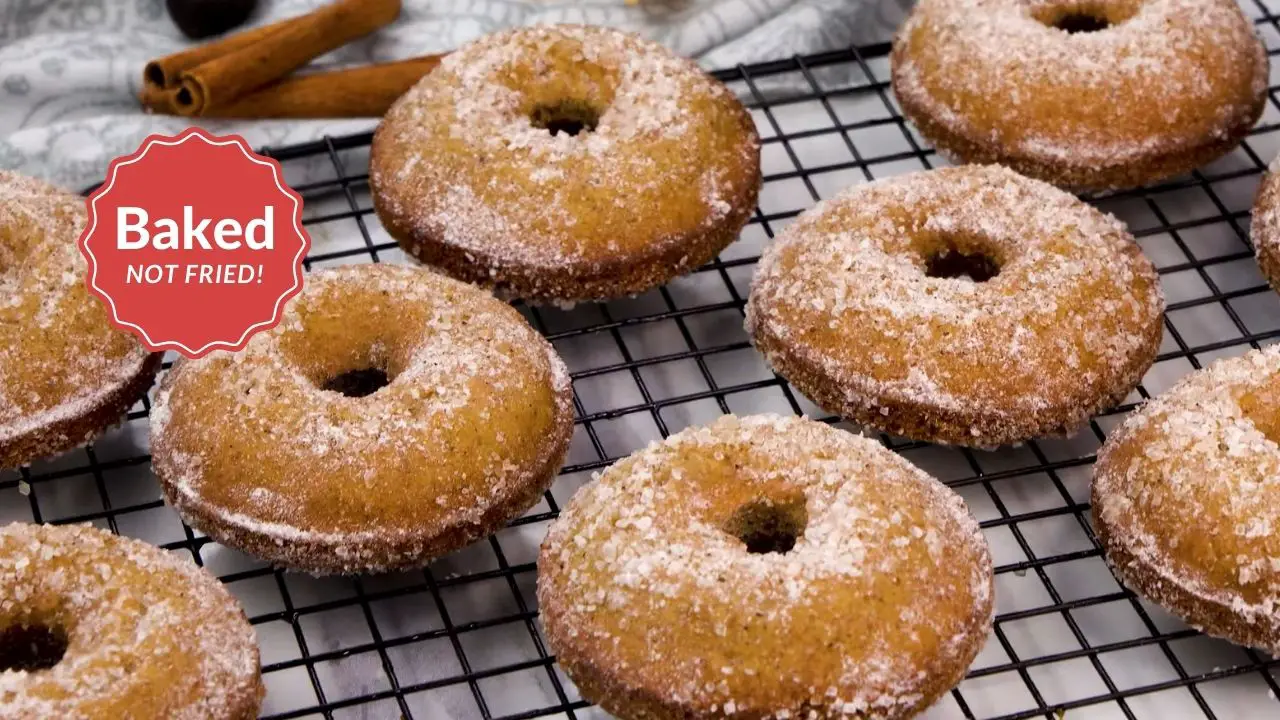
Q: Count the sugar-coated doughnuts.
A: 9